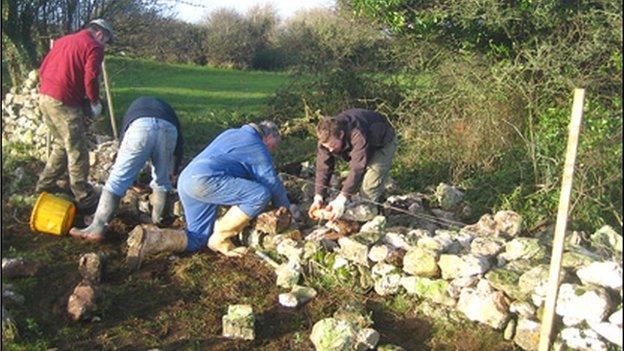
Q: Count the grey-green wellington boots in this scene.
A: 2